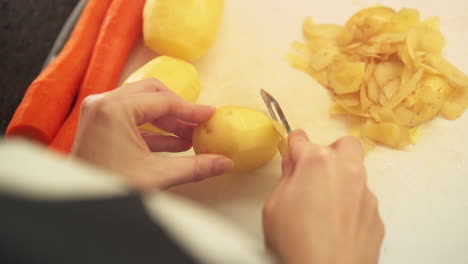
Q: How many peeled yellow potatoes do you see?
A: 2